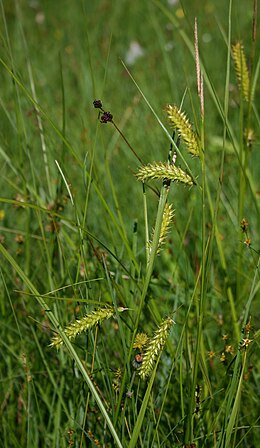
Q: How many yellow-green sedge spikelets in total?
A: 6